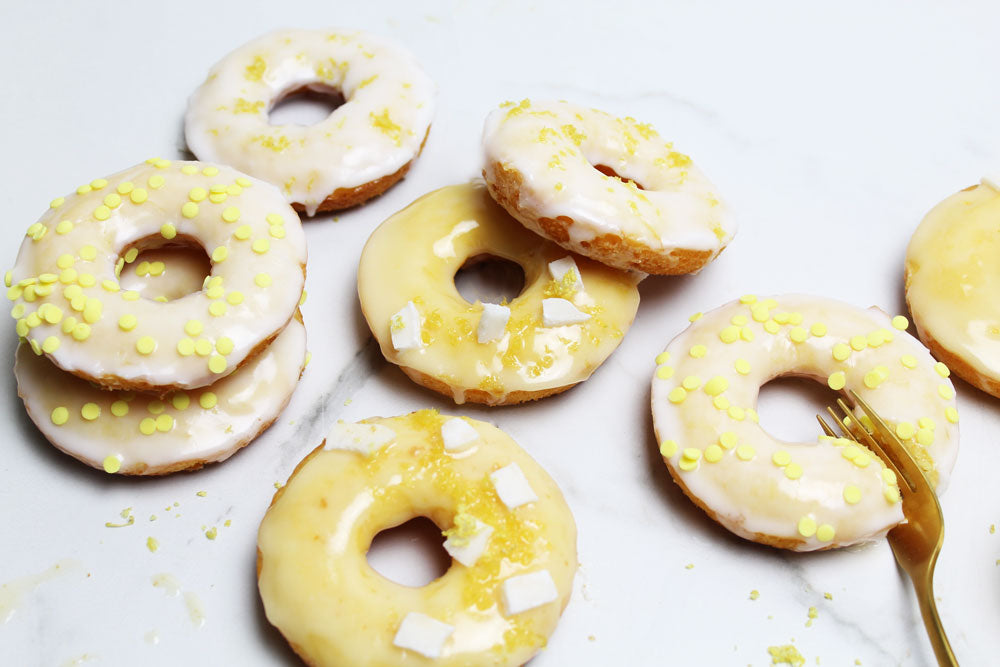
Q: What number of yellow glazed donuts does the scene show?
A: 3